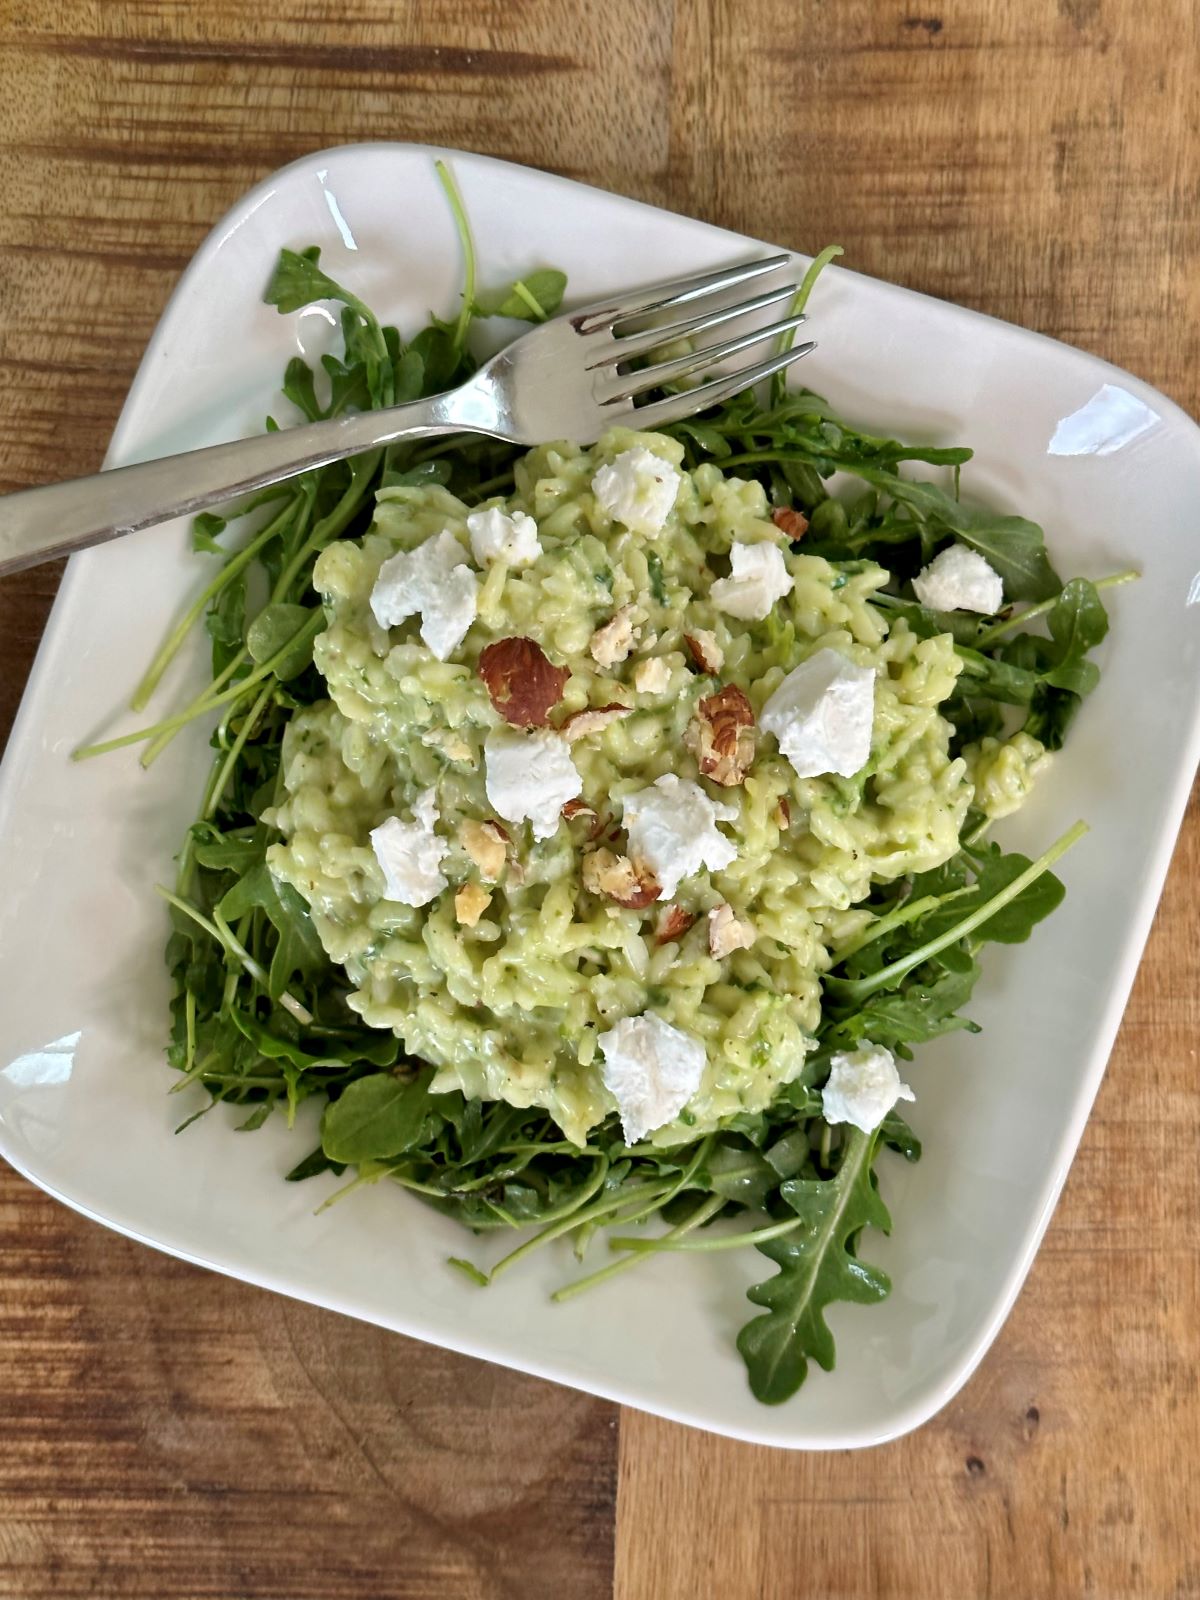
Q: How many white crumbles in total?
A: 11